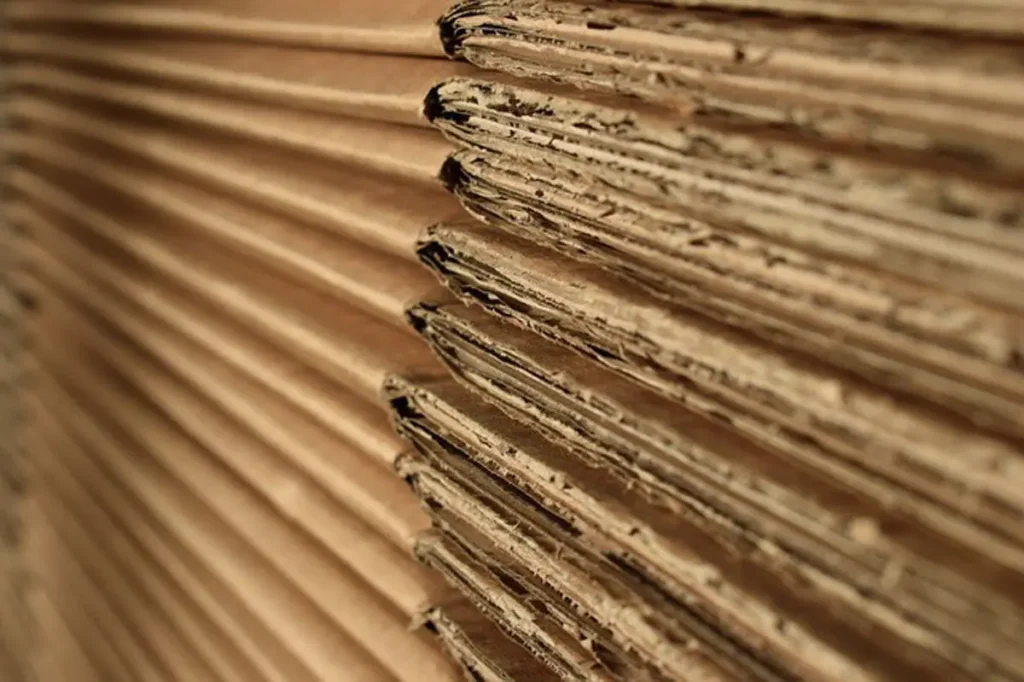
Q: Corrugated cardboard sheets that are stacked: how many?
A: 9